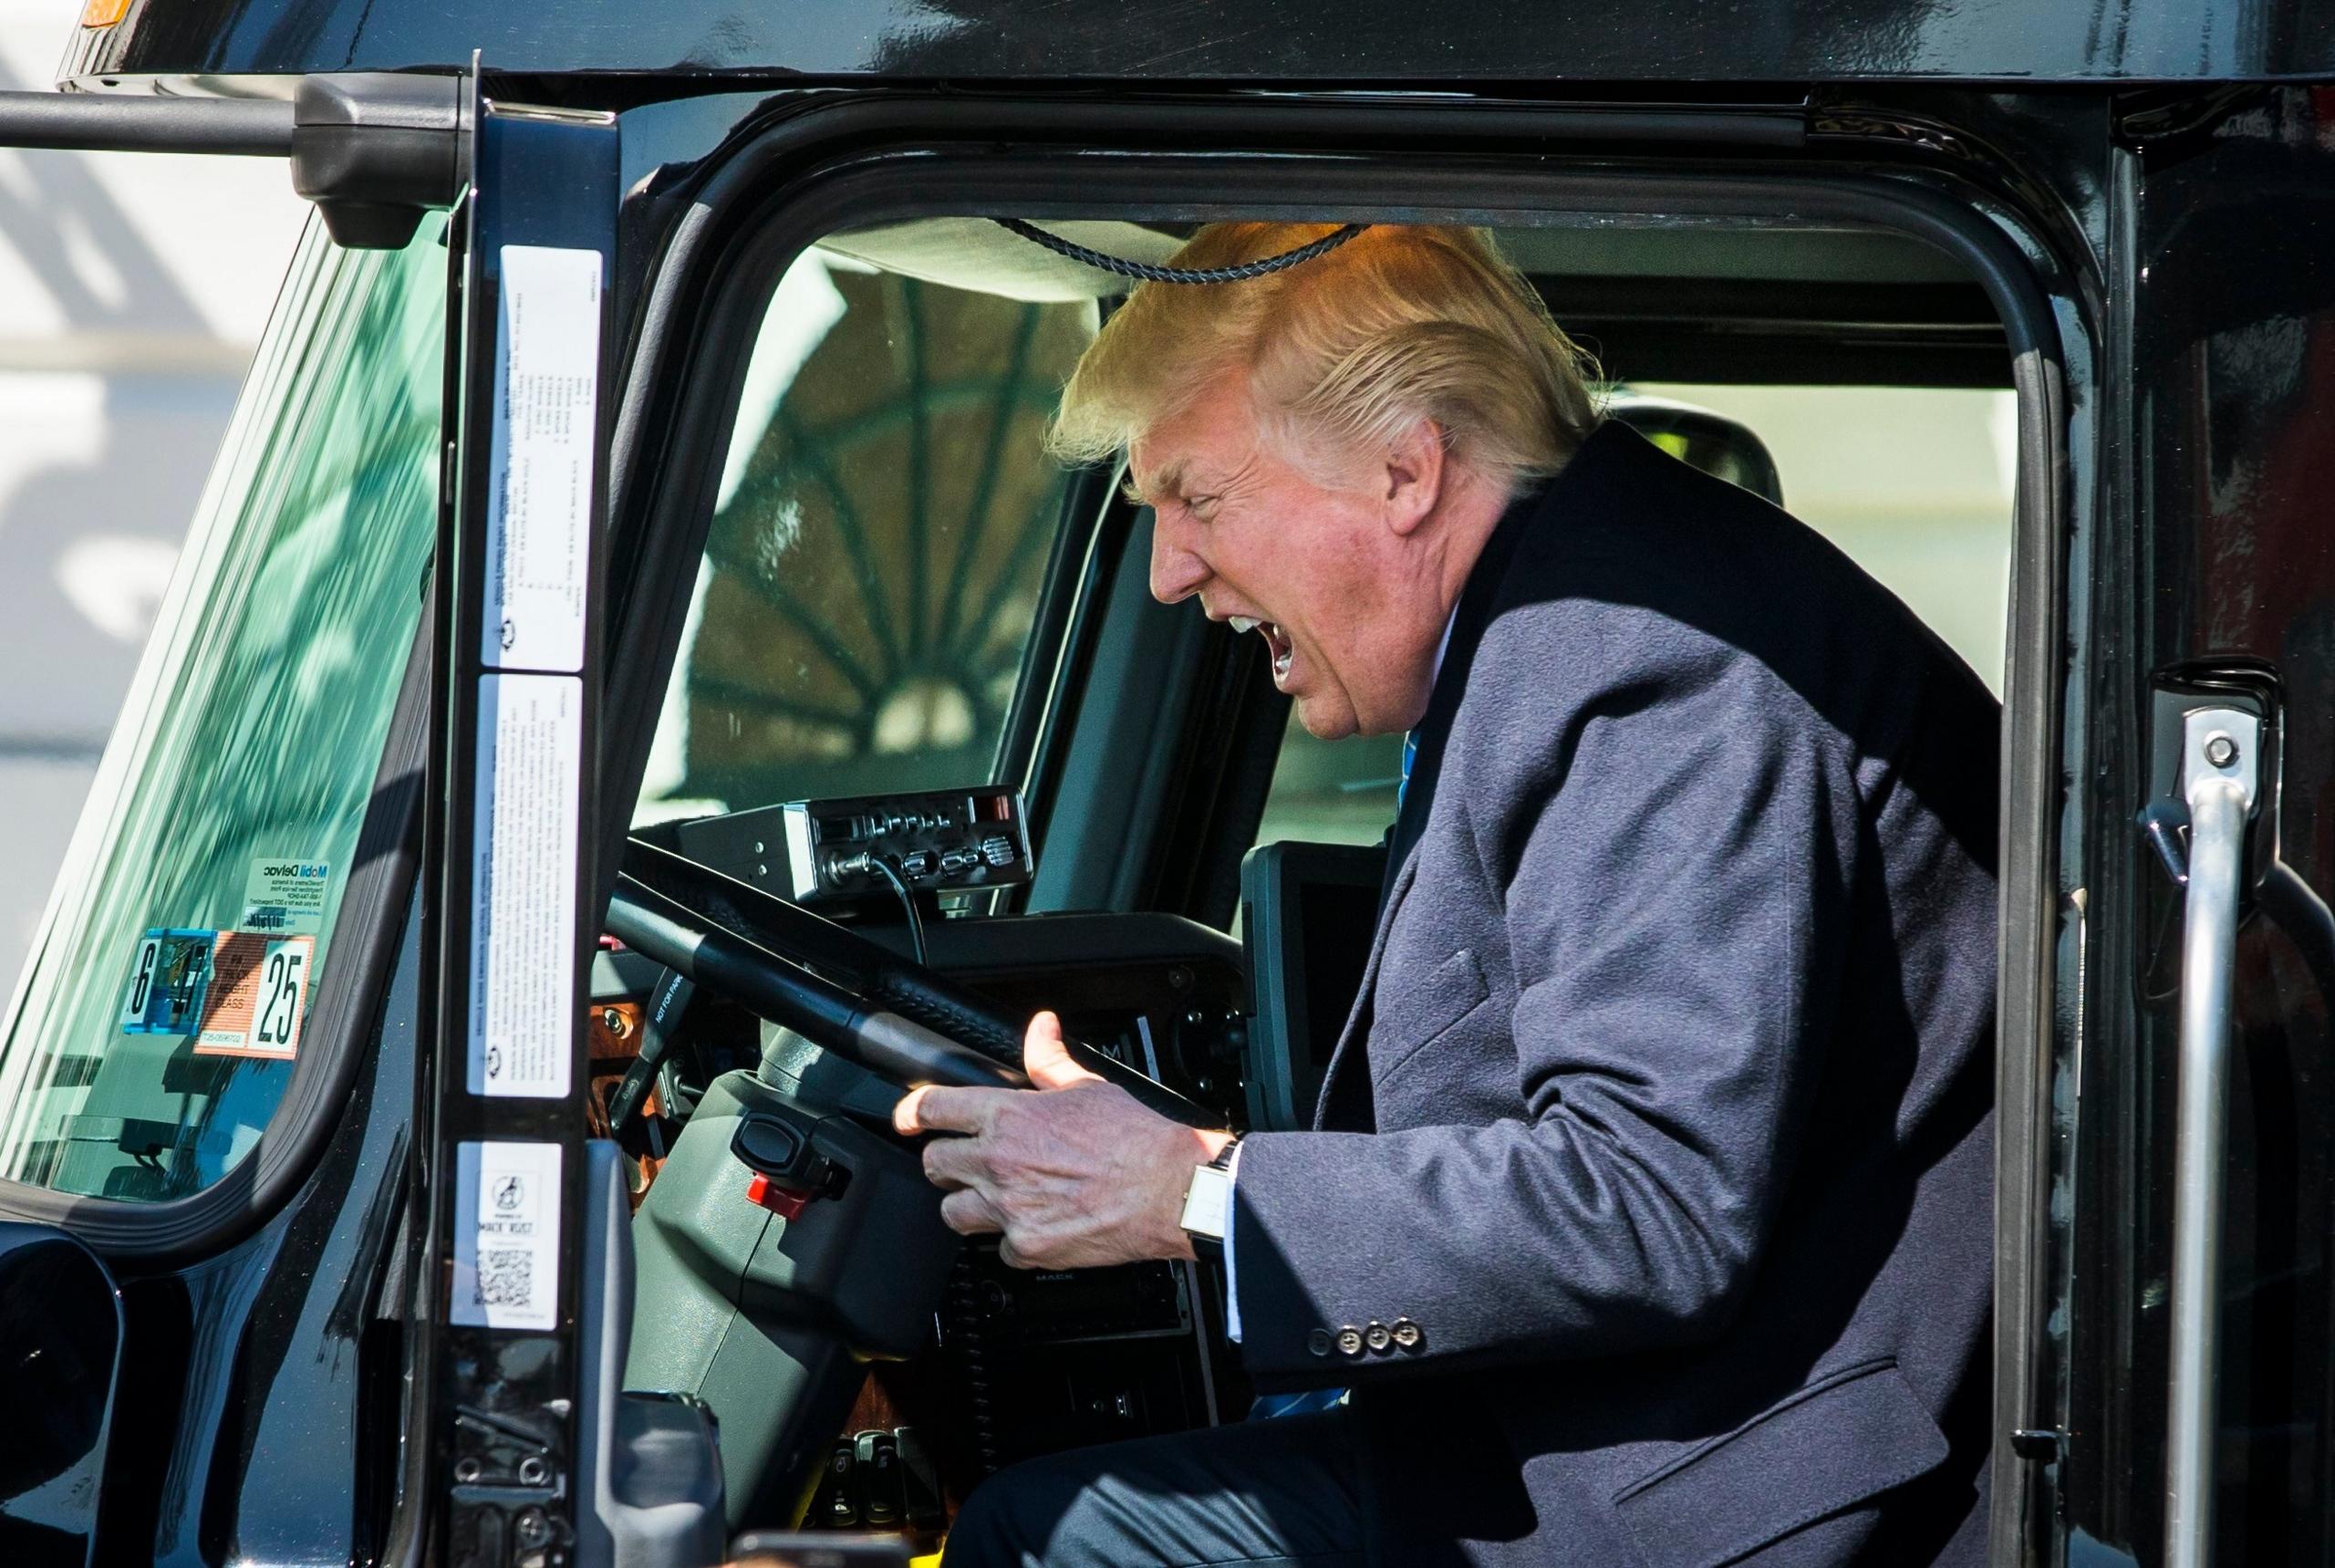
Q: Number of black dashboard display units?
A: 1